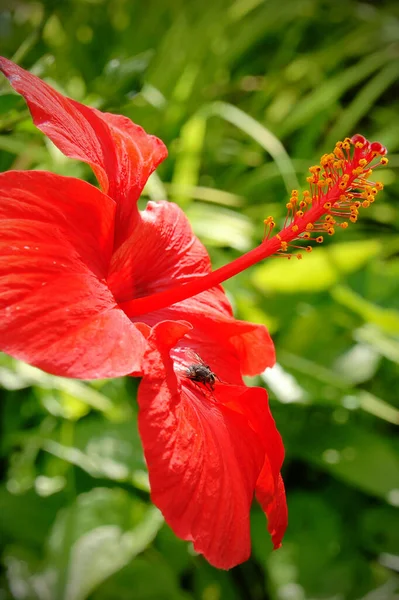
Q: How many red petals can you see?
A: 5